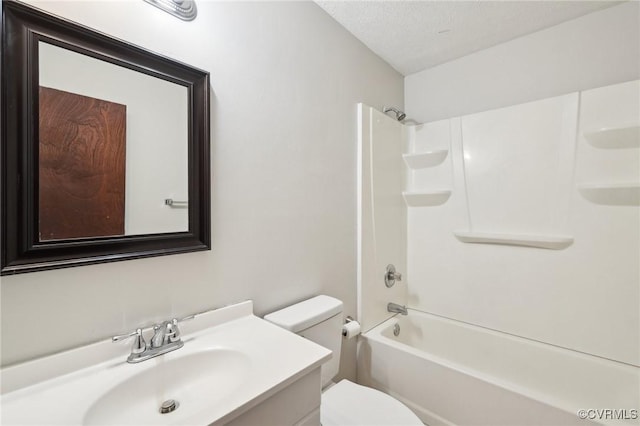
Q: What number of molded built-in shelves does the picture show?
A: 5